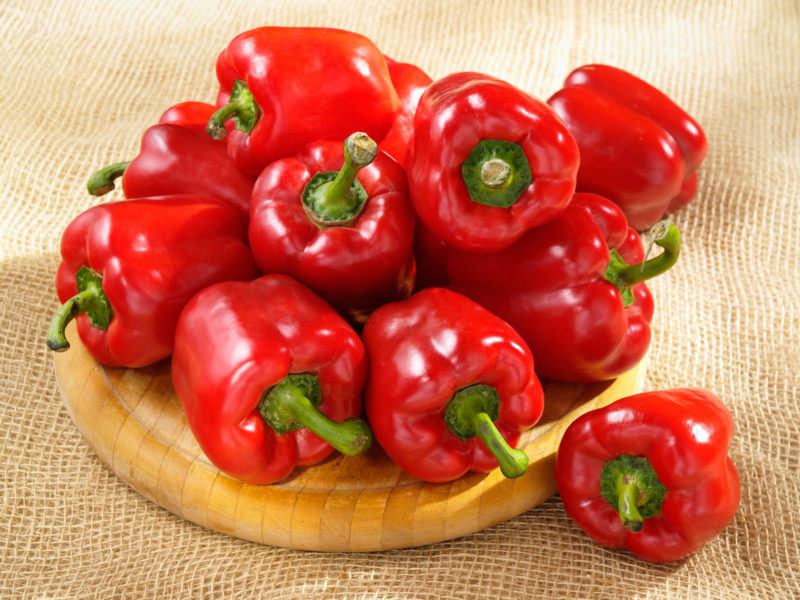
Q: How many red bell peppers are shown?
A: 11